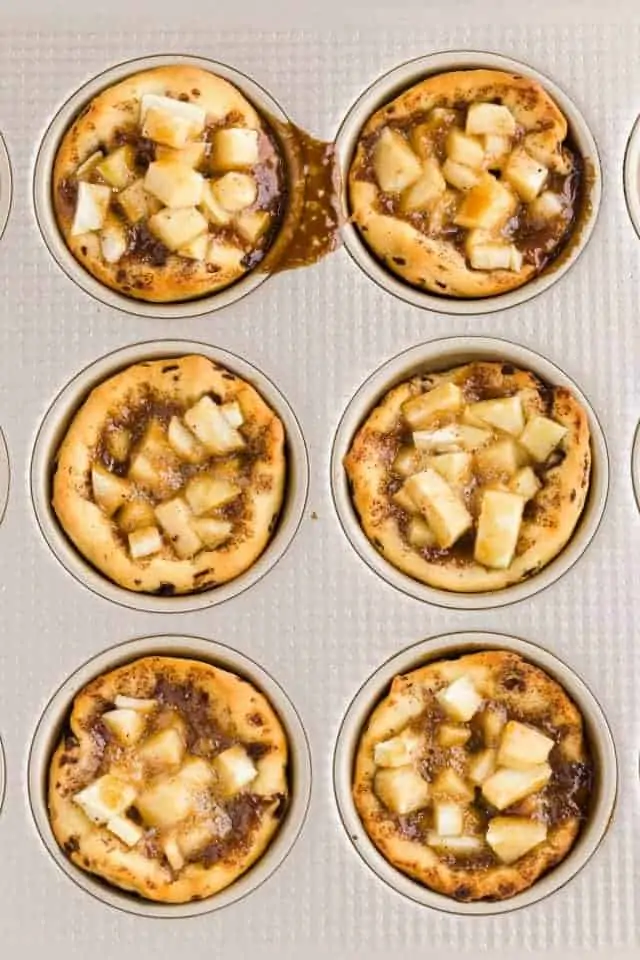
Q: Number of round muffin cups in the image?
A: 6